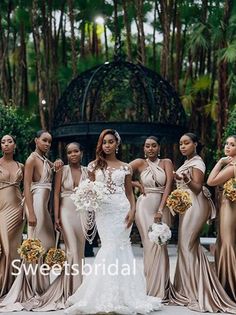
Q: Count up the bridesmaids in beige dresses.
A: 6